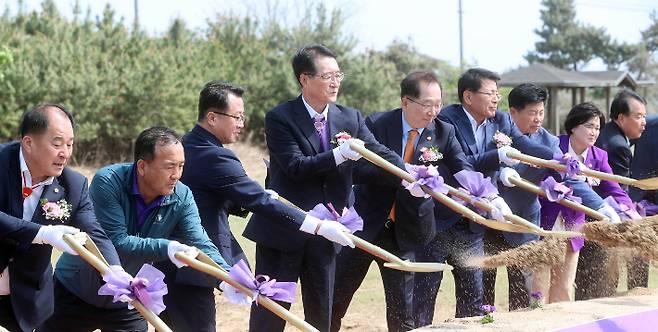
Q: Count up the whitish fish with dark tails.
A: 0